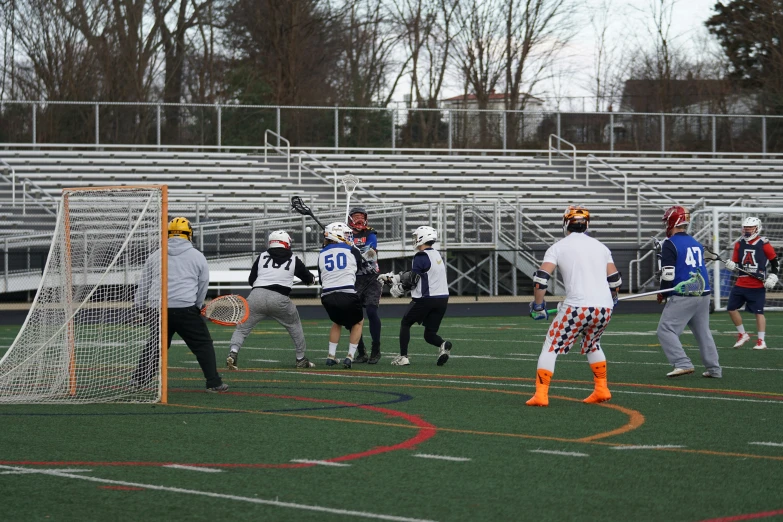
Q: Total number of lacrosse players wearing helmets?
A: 8